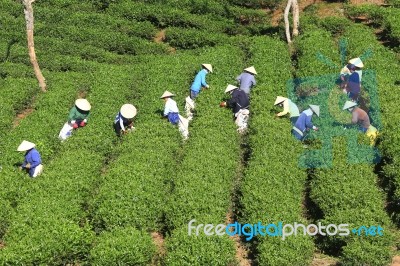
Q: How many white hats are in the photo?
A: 11